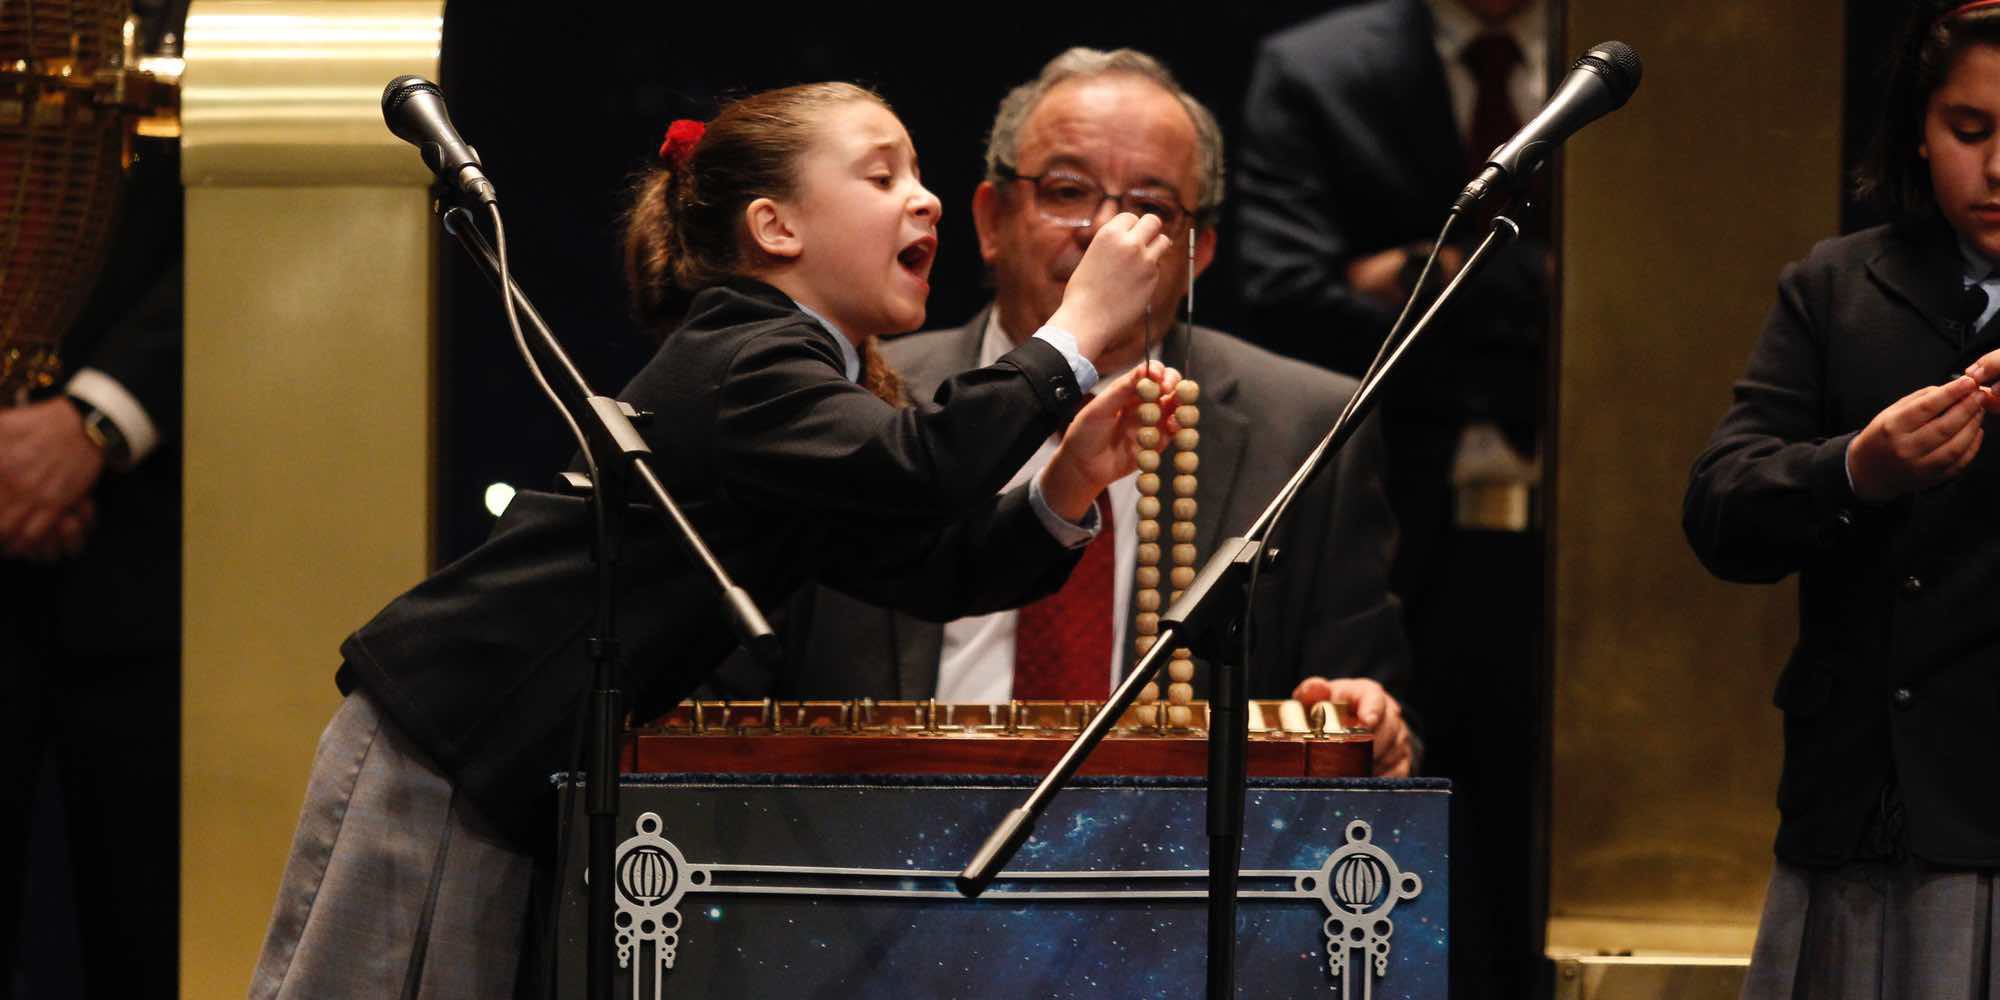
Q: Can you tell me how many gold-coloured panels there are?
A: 2